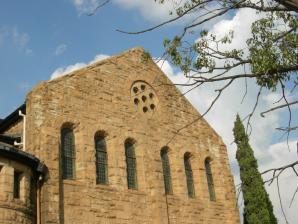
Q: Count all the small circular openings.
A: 7